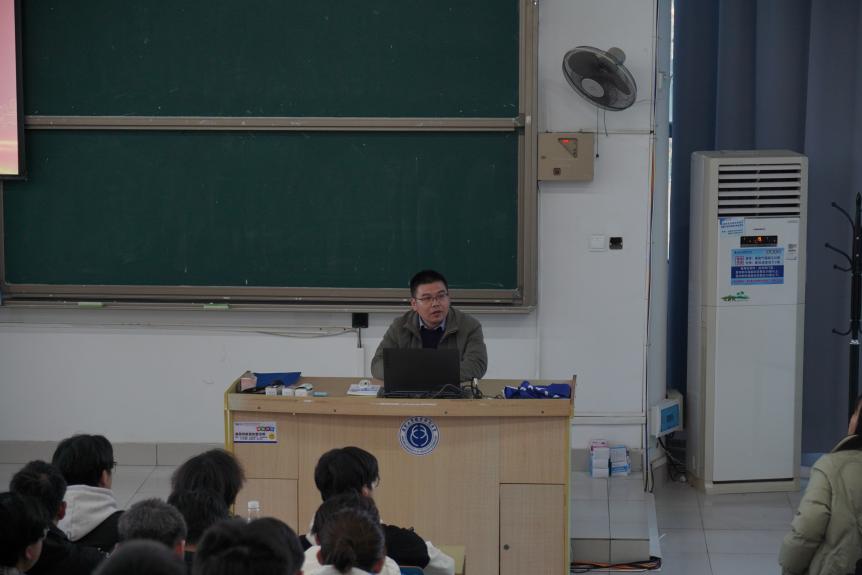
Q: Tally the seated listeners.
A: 11